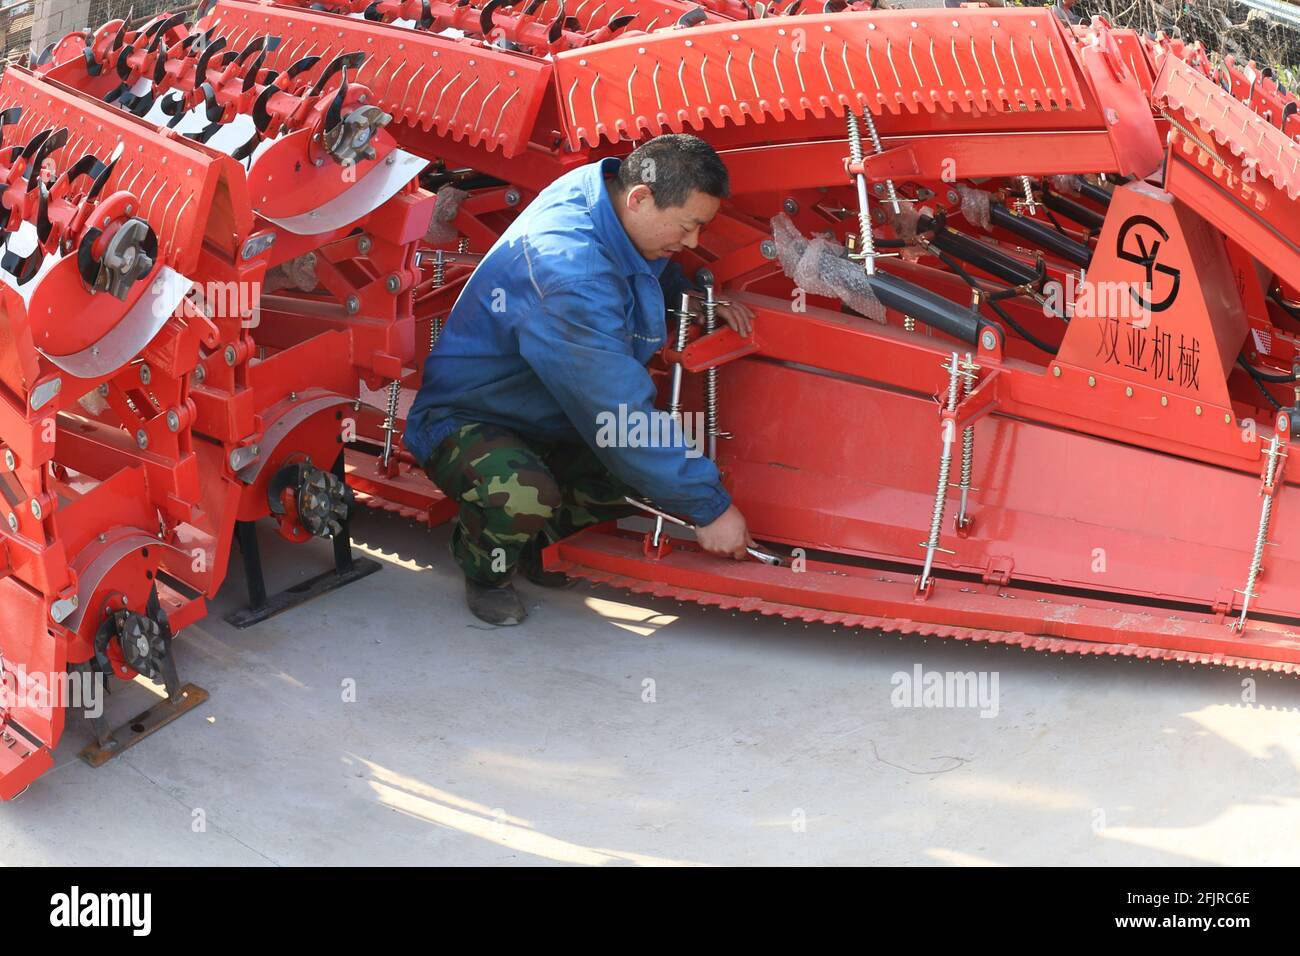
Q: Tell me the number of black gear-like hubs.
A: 2